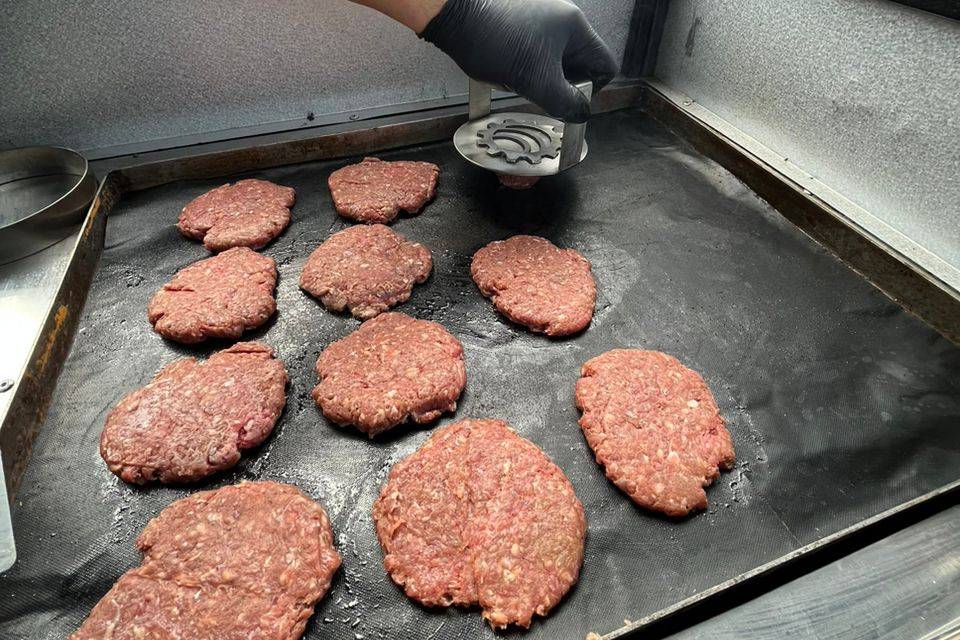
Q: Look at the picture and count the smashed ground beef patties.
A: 10